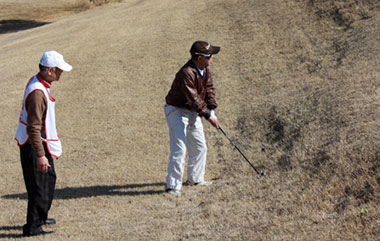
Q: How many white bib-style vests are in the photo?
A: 1